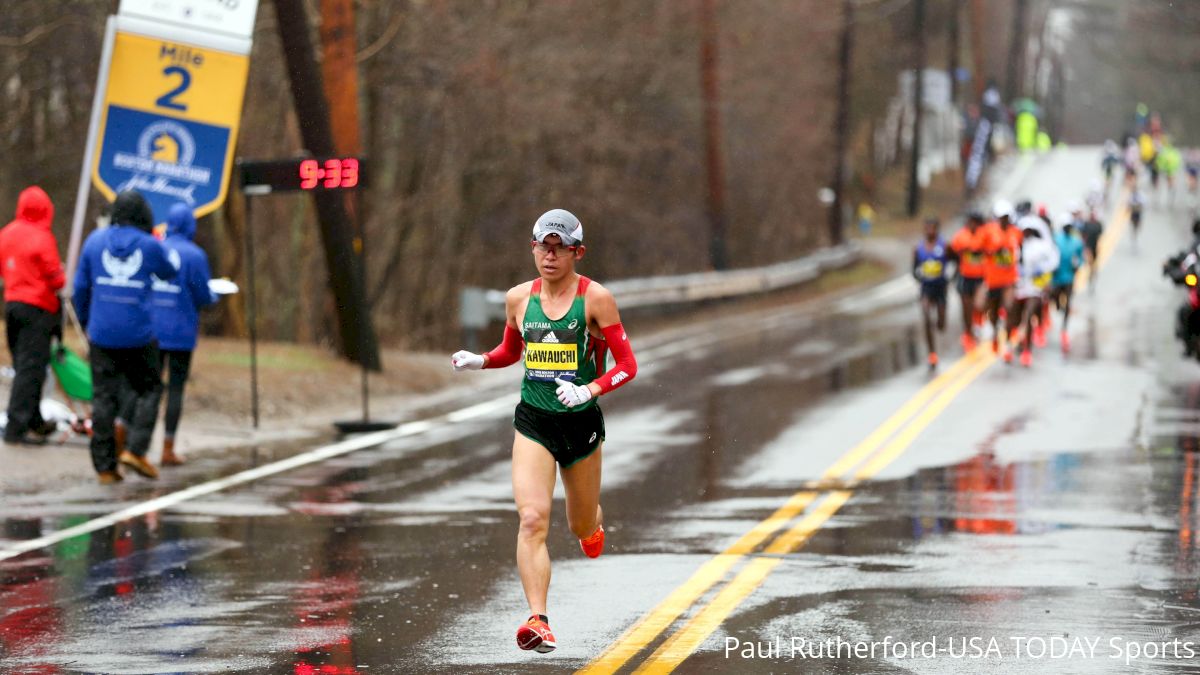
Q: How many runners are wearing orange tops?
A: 2